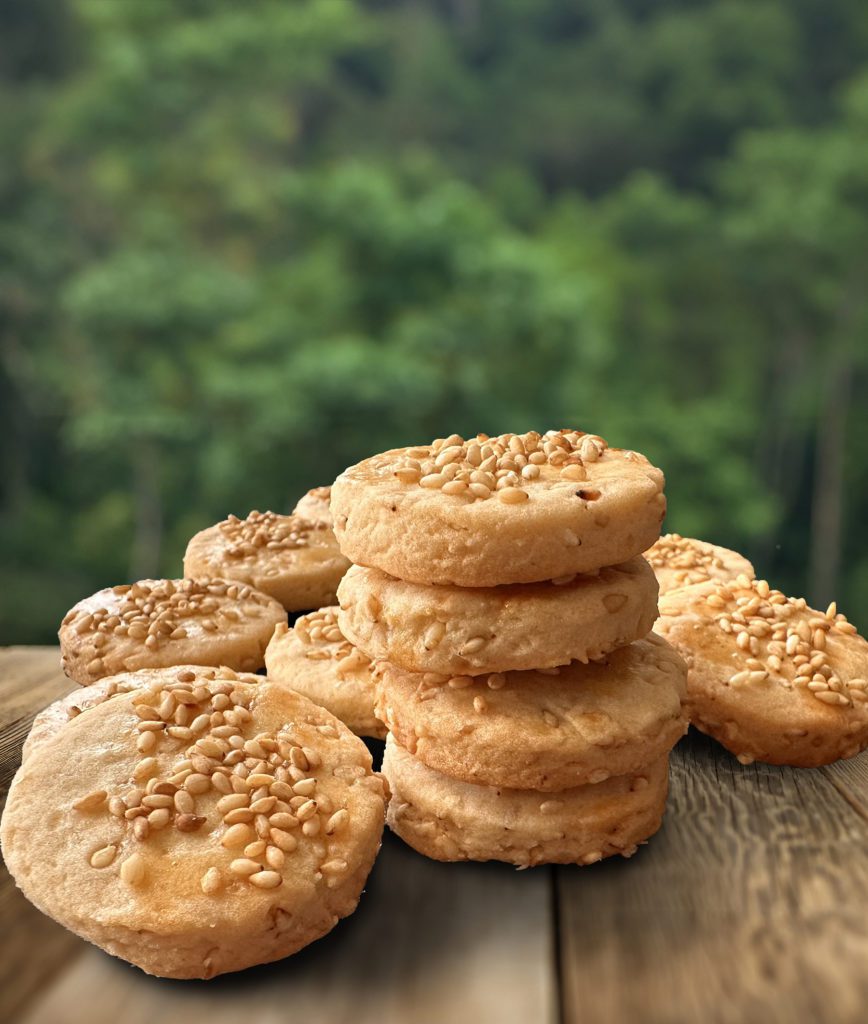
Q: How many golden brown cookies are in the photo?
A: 12